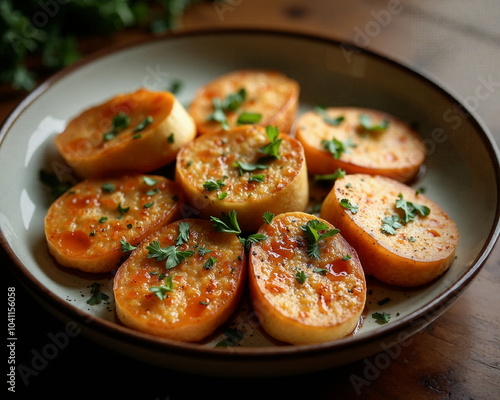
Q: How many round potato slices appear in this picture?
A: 8